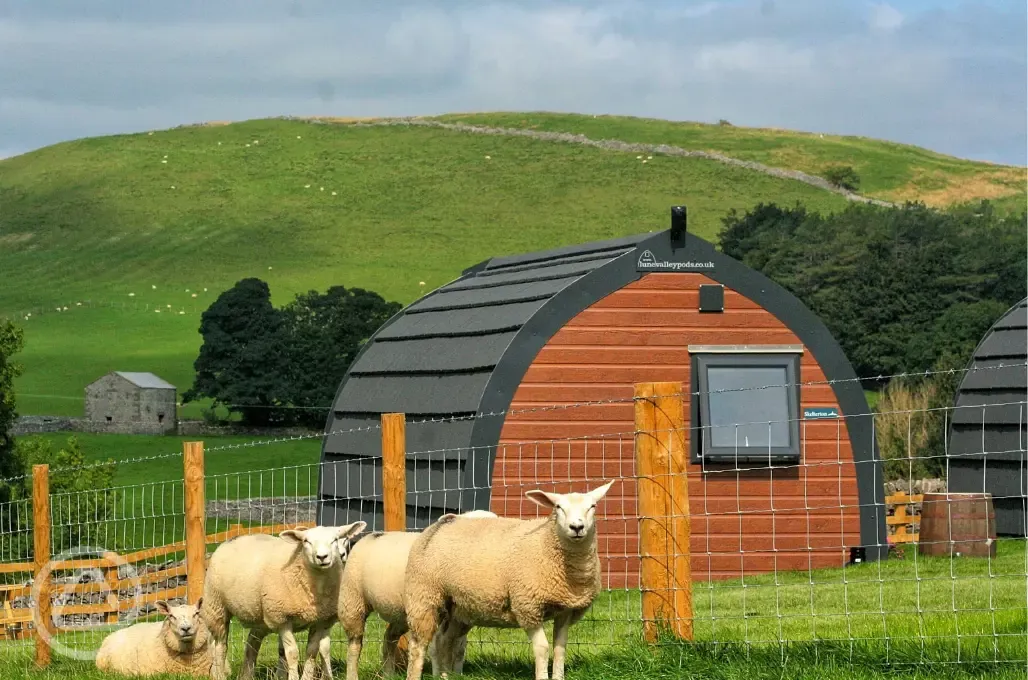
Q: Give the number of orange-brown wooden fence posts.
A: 4